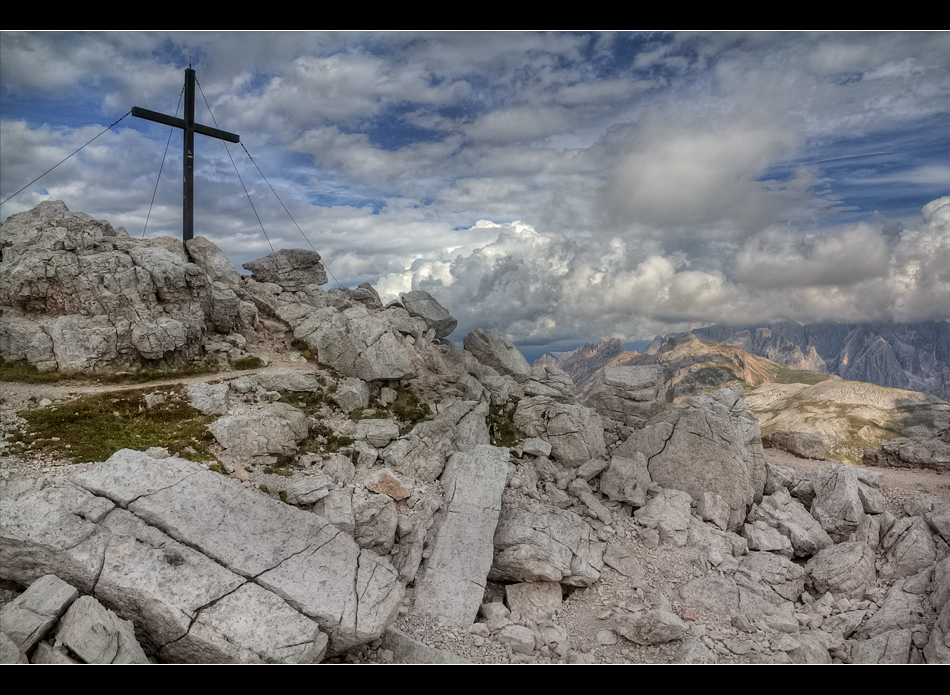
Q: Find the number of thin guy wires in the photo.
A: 4